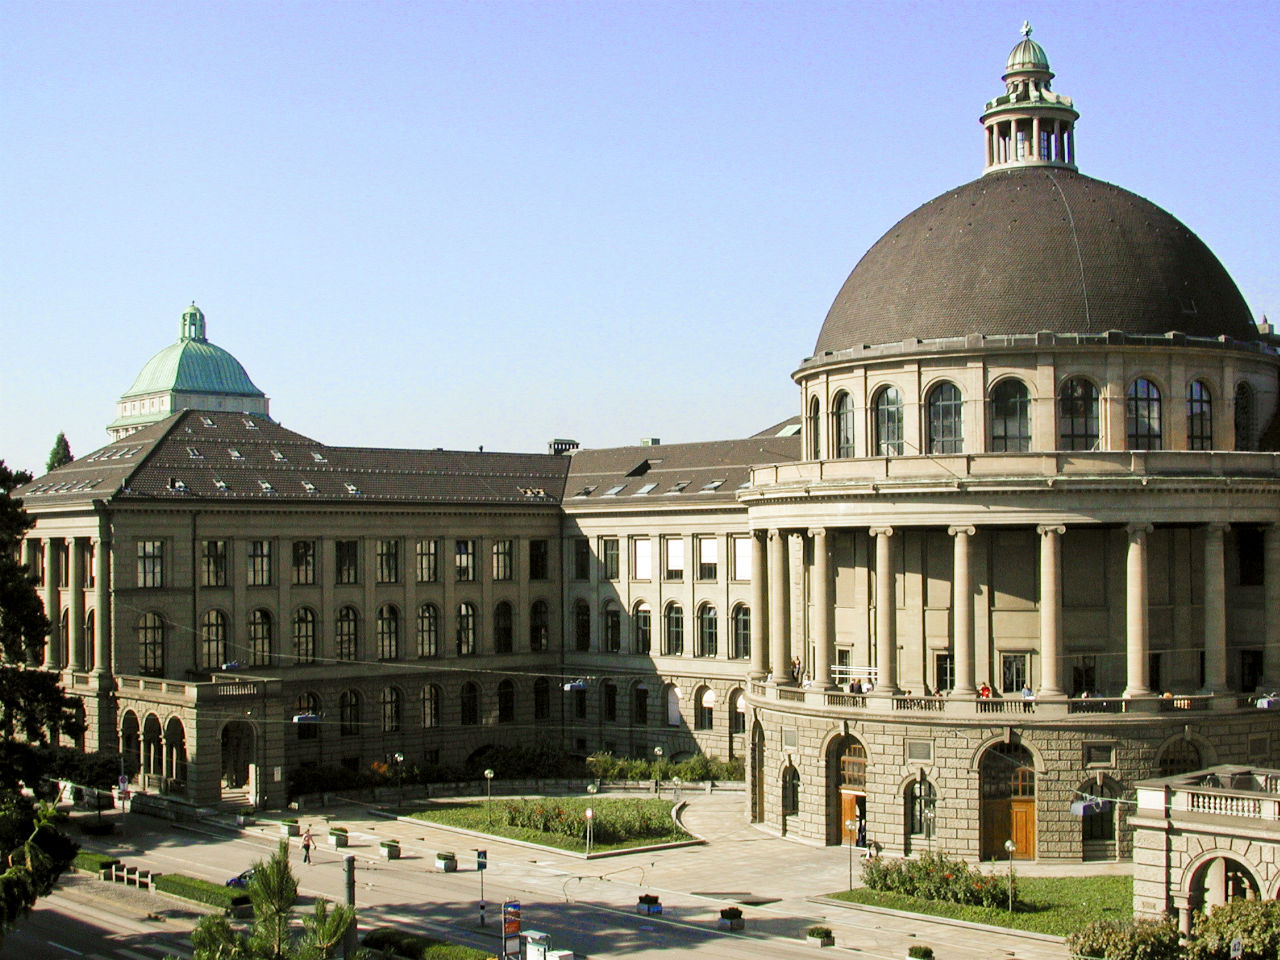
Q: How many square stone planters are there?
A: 9